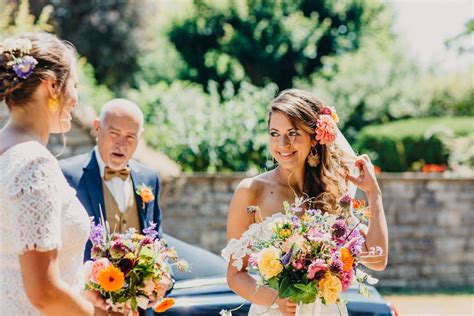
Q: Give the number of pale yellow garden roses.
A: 2